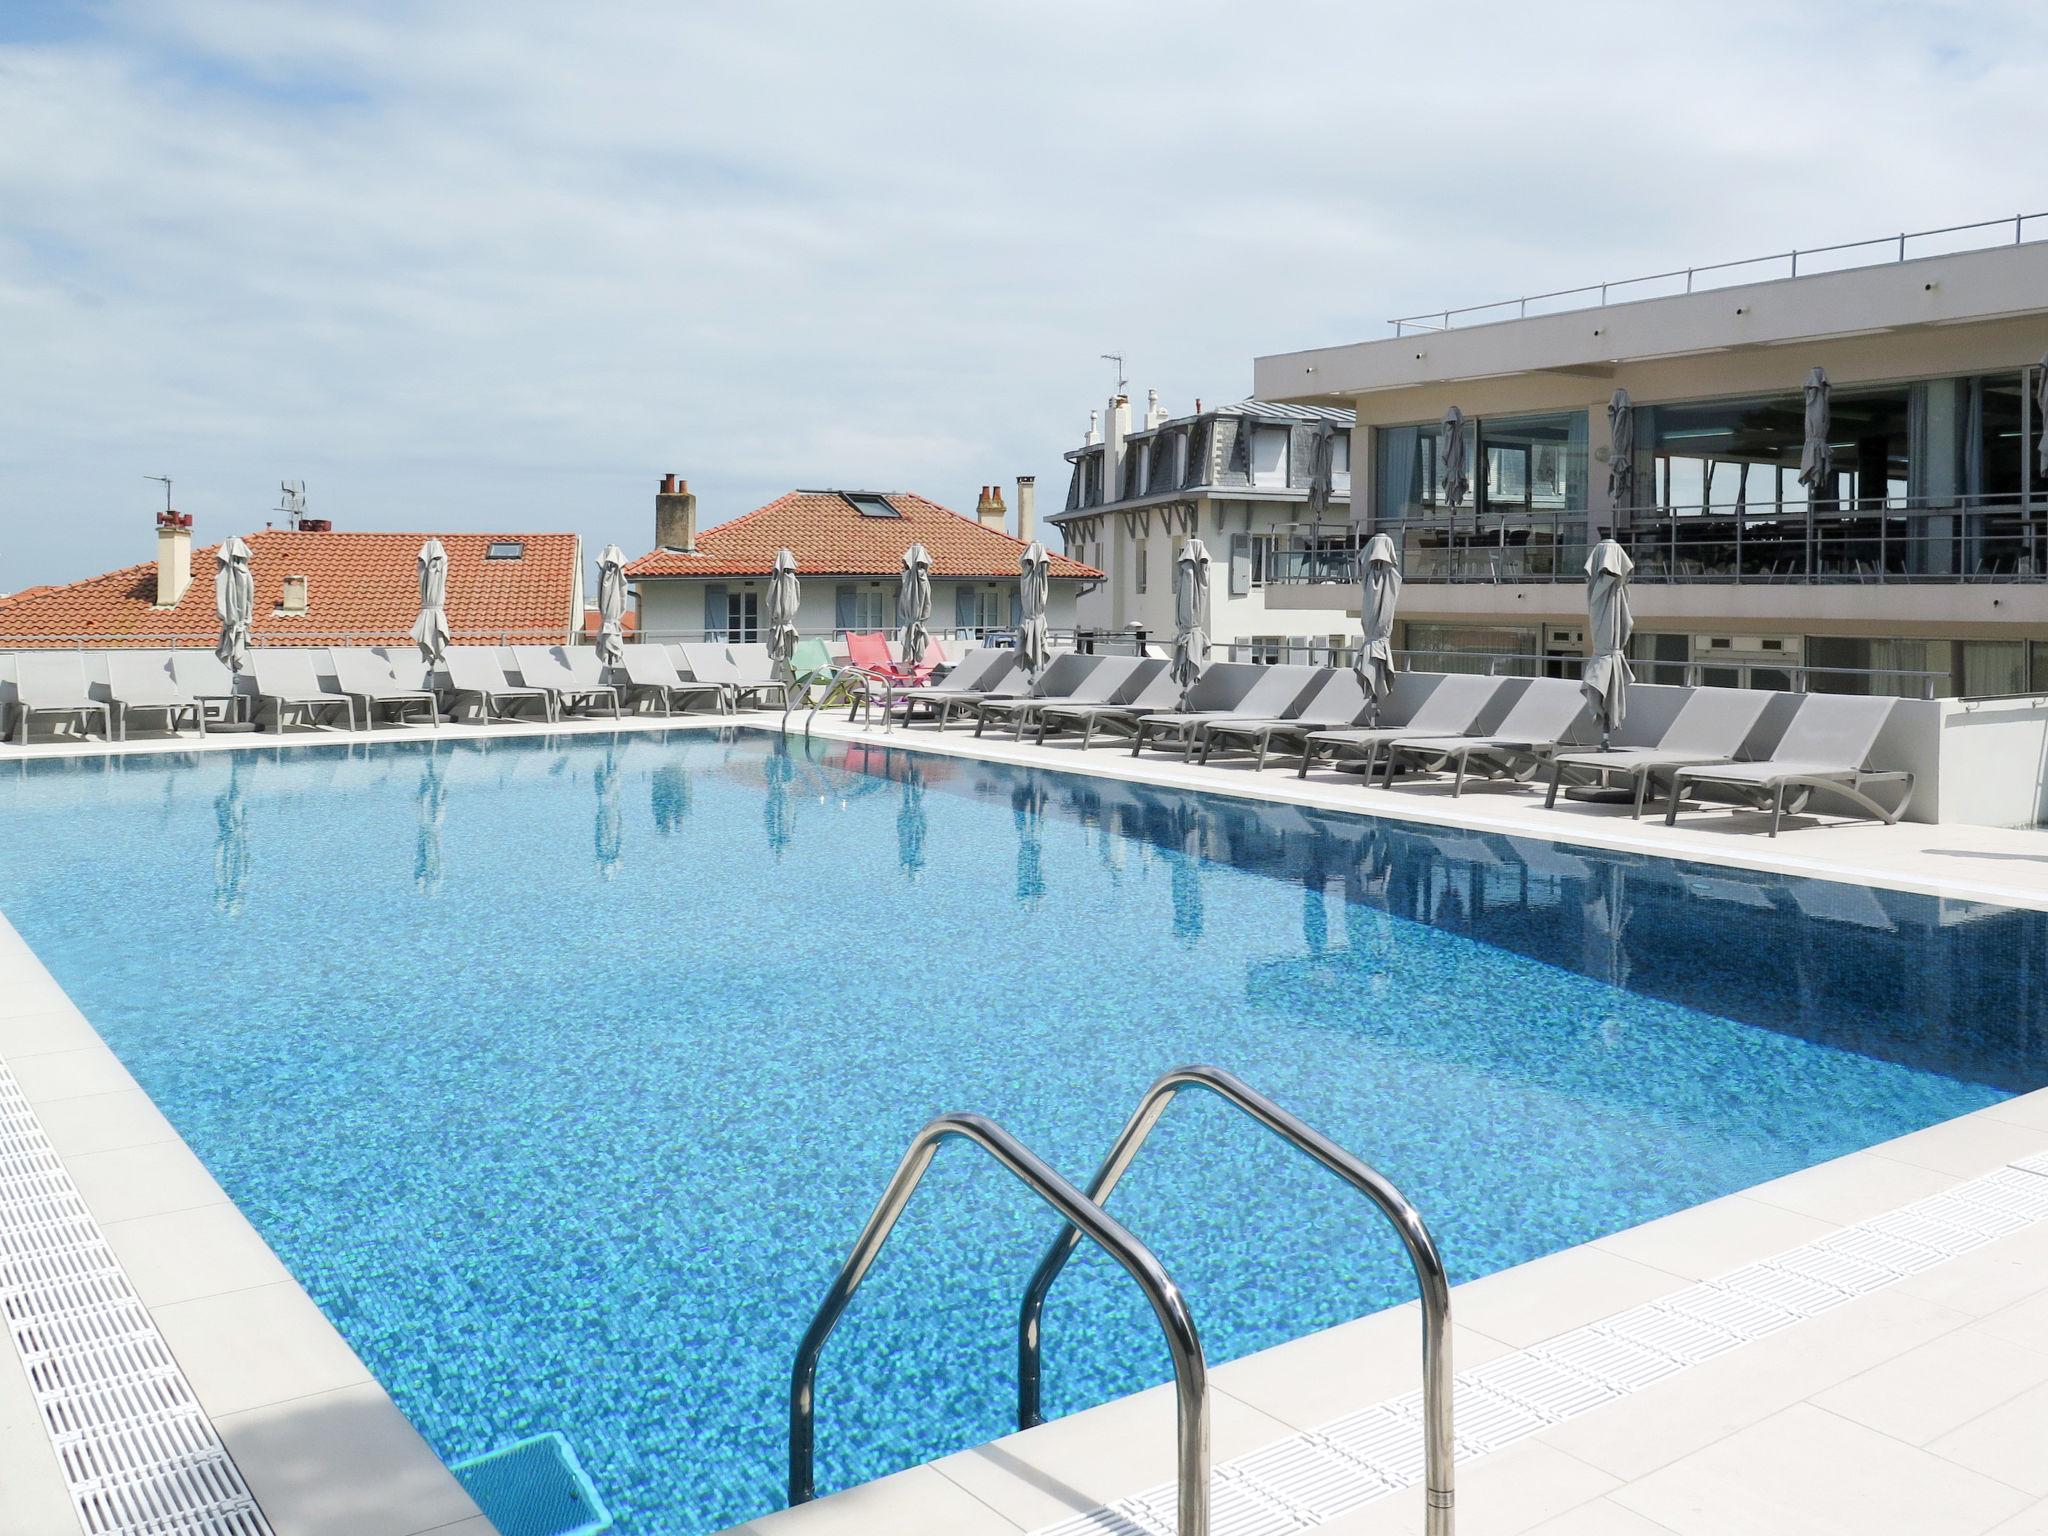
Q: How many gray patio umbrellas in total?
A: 14